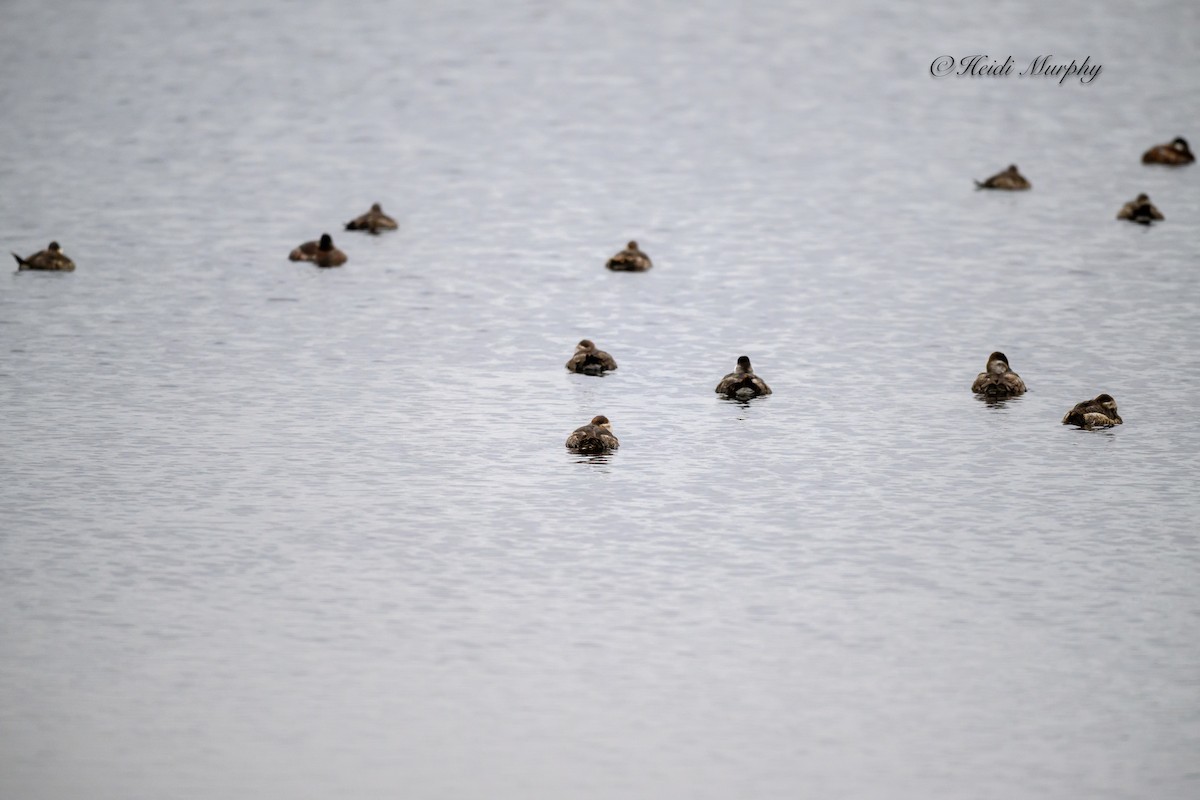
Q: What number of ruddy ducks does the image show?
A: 12